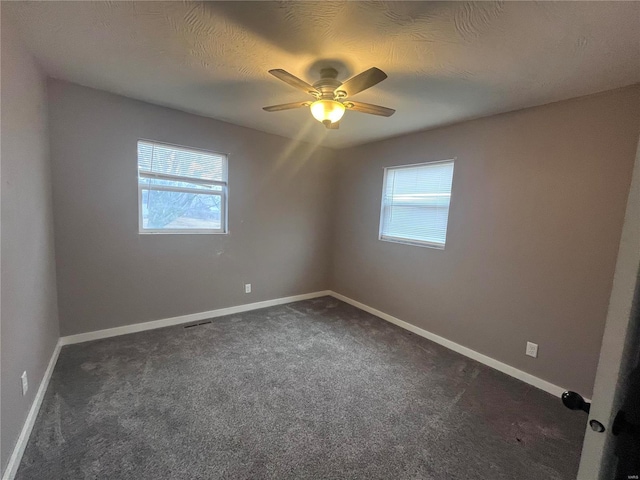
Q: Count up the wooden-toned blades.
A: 5